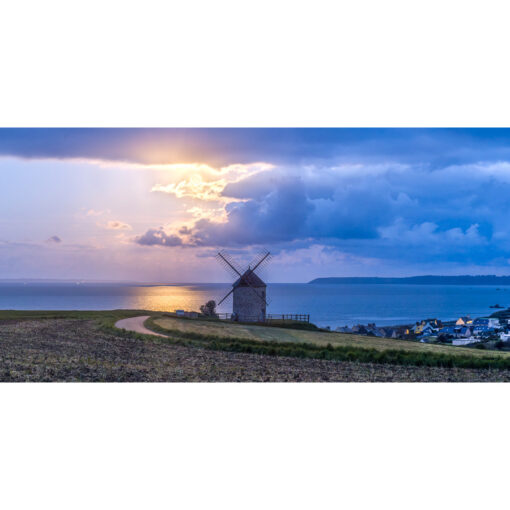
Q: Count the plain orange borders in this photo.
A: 0